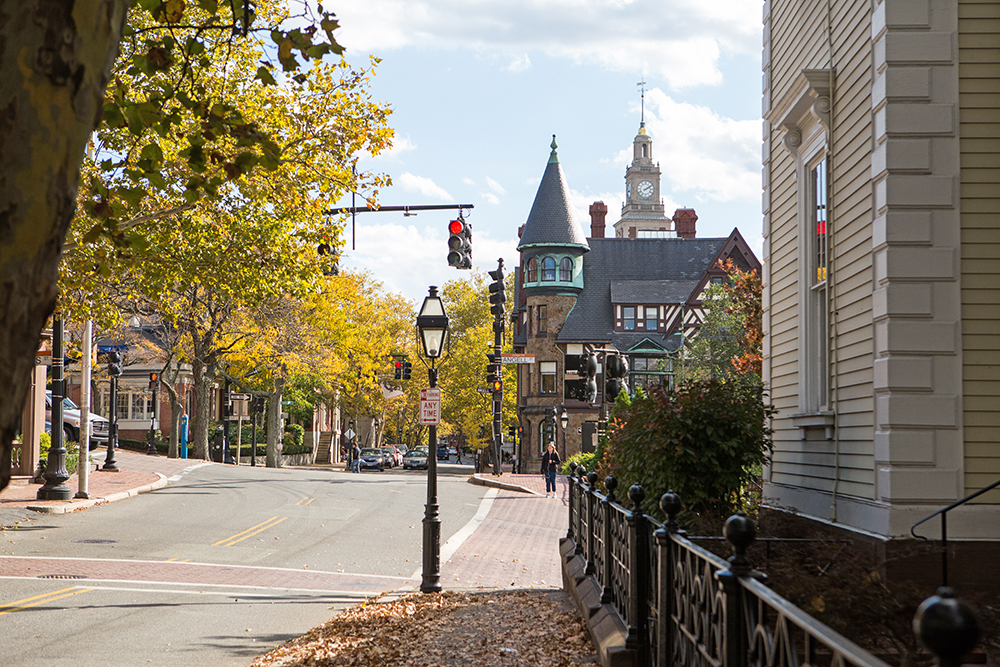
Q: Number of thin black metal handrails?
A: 1